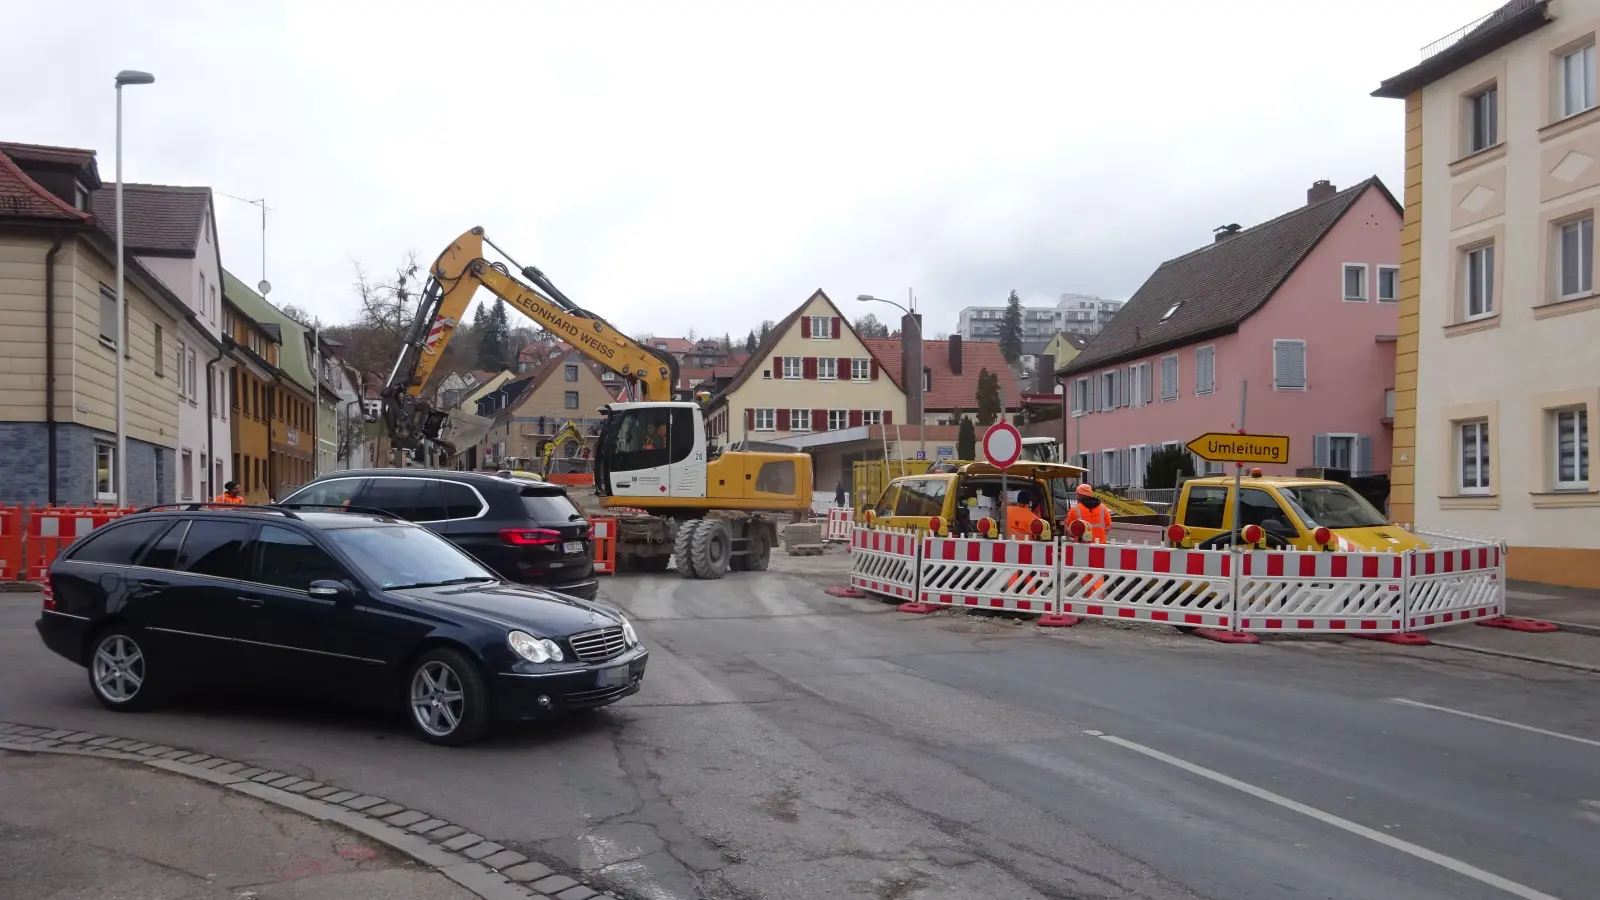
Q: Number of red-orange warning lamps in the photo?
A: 8